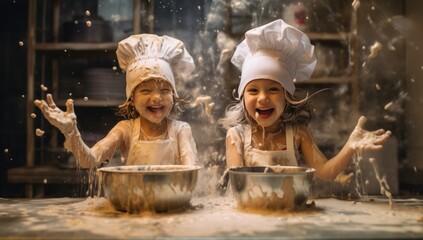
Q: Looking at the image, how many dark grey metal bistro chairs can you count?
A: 0